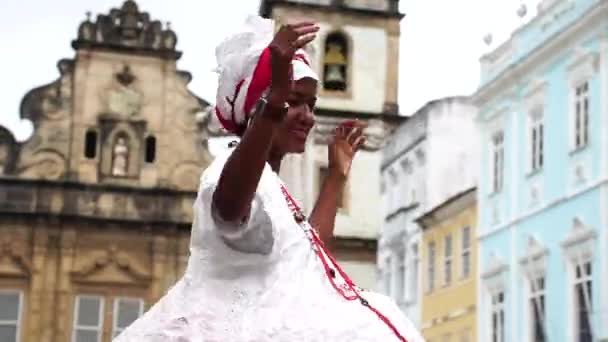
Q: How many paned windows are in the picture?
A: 12